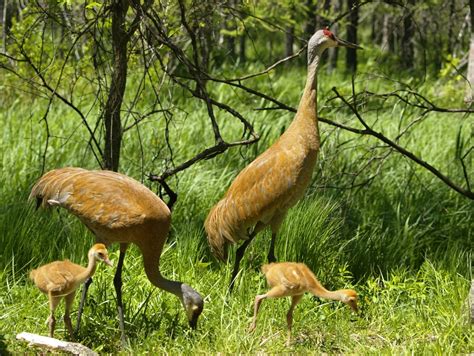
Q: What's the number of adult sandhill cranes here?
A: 2